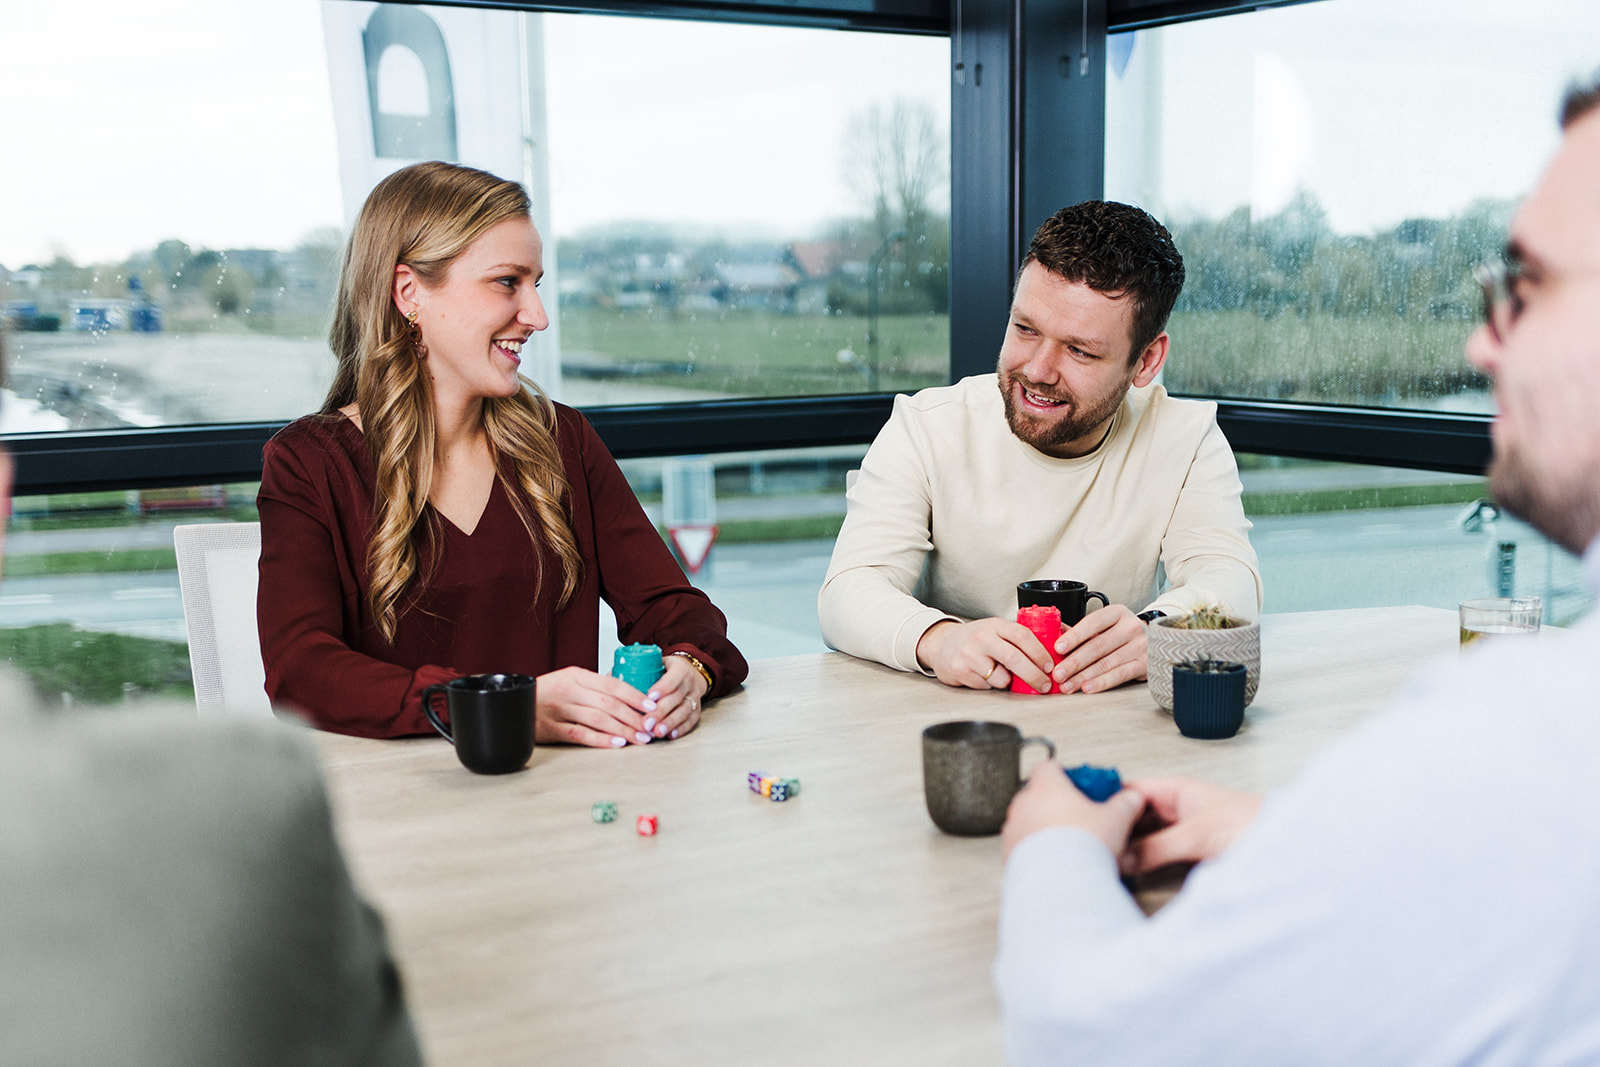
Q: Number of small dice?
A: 6